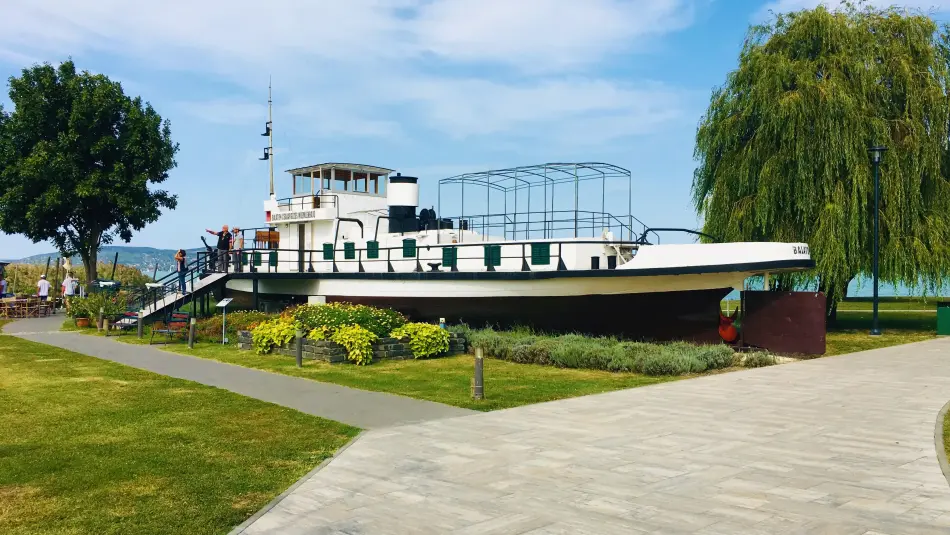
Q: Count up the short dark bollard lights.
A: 5